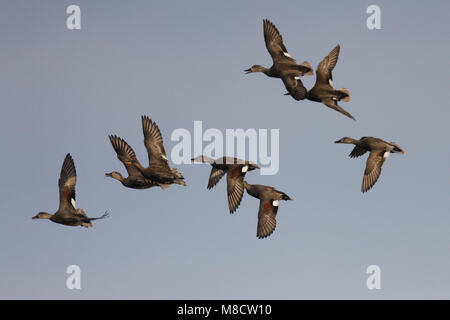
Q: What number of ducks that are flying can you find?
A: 8